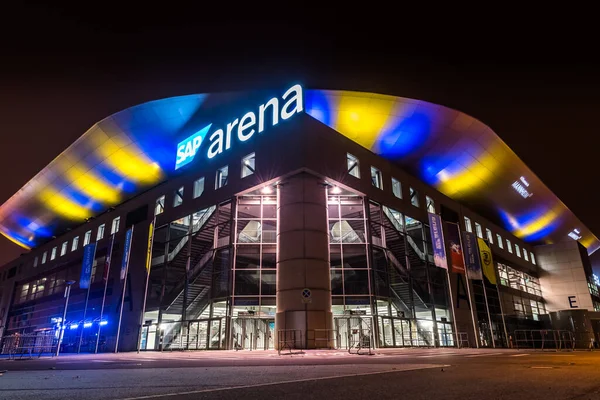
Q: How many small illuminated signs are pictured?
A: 2